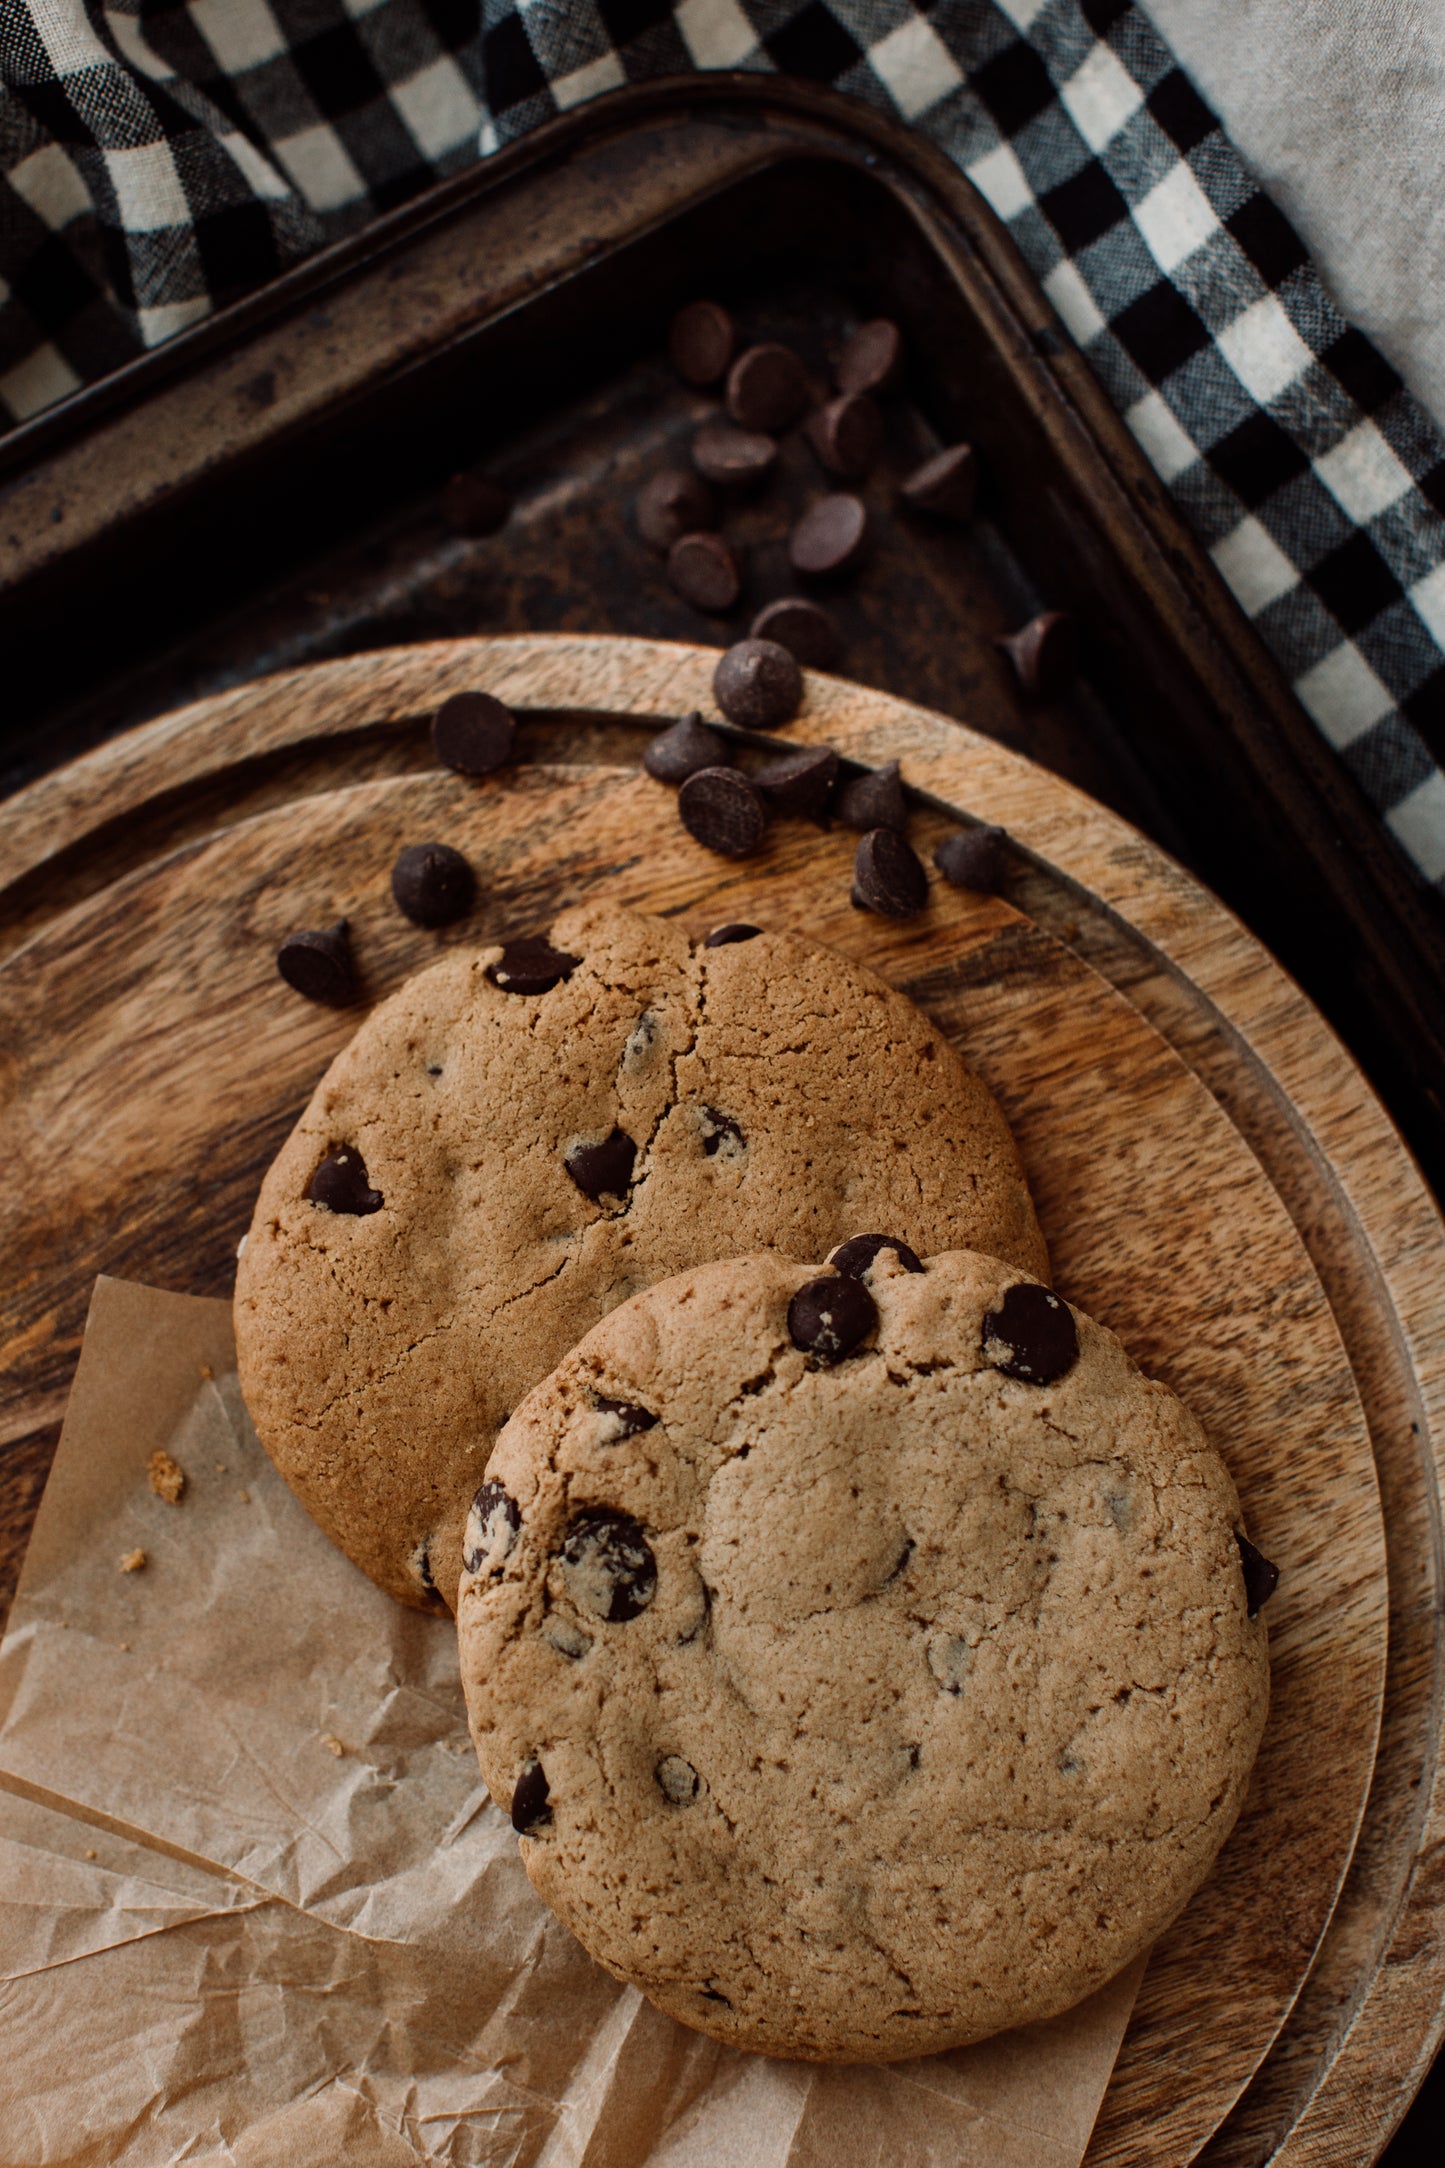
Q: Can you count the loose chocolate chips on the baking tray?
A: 12